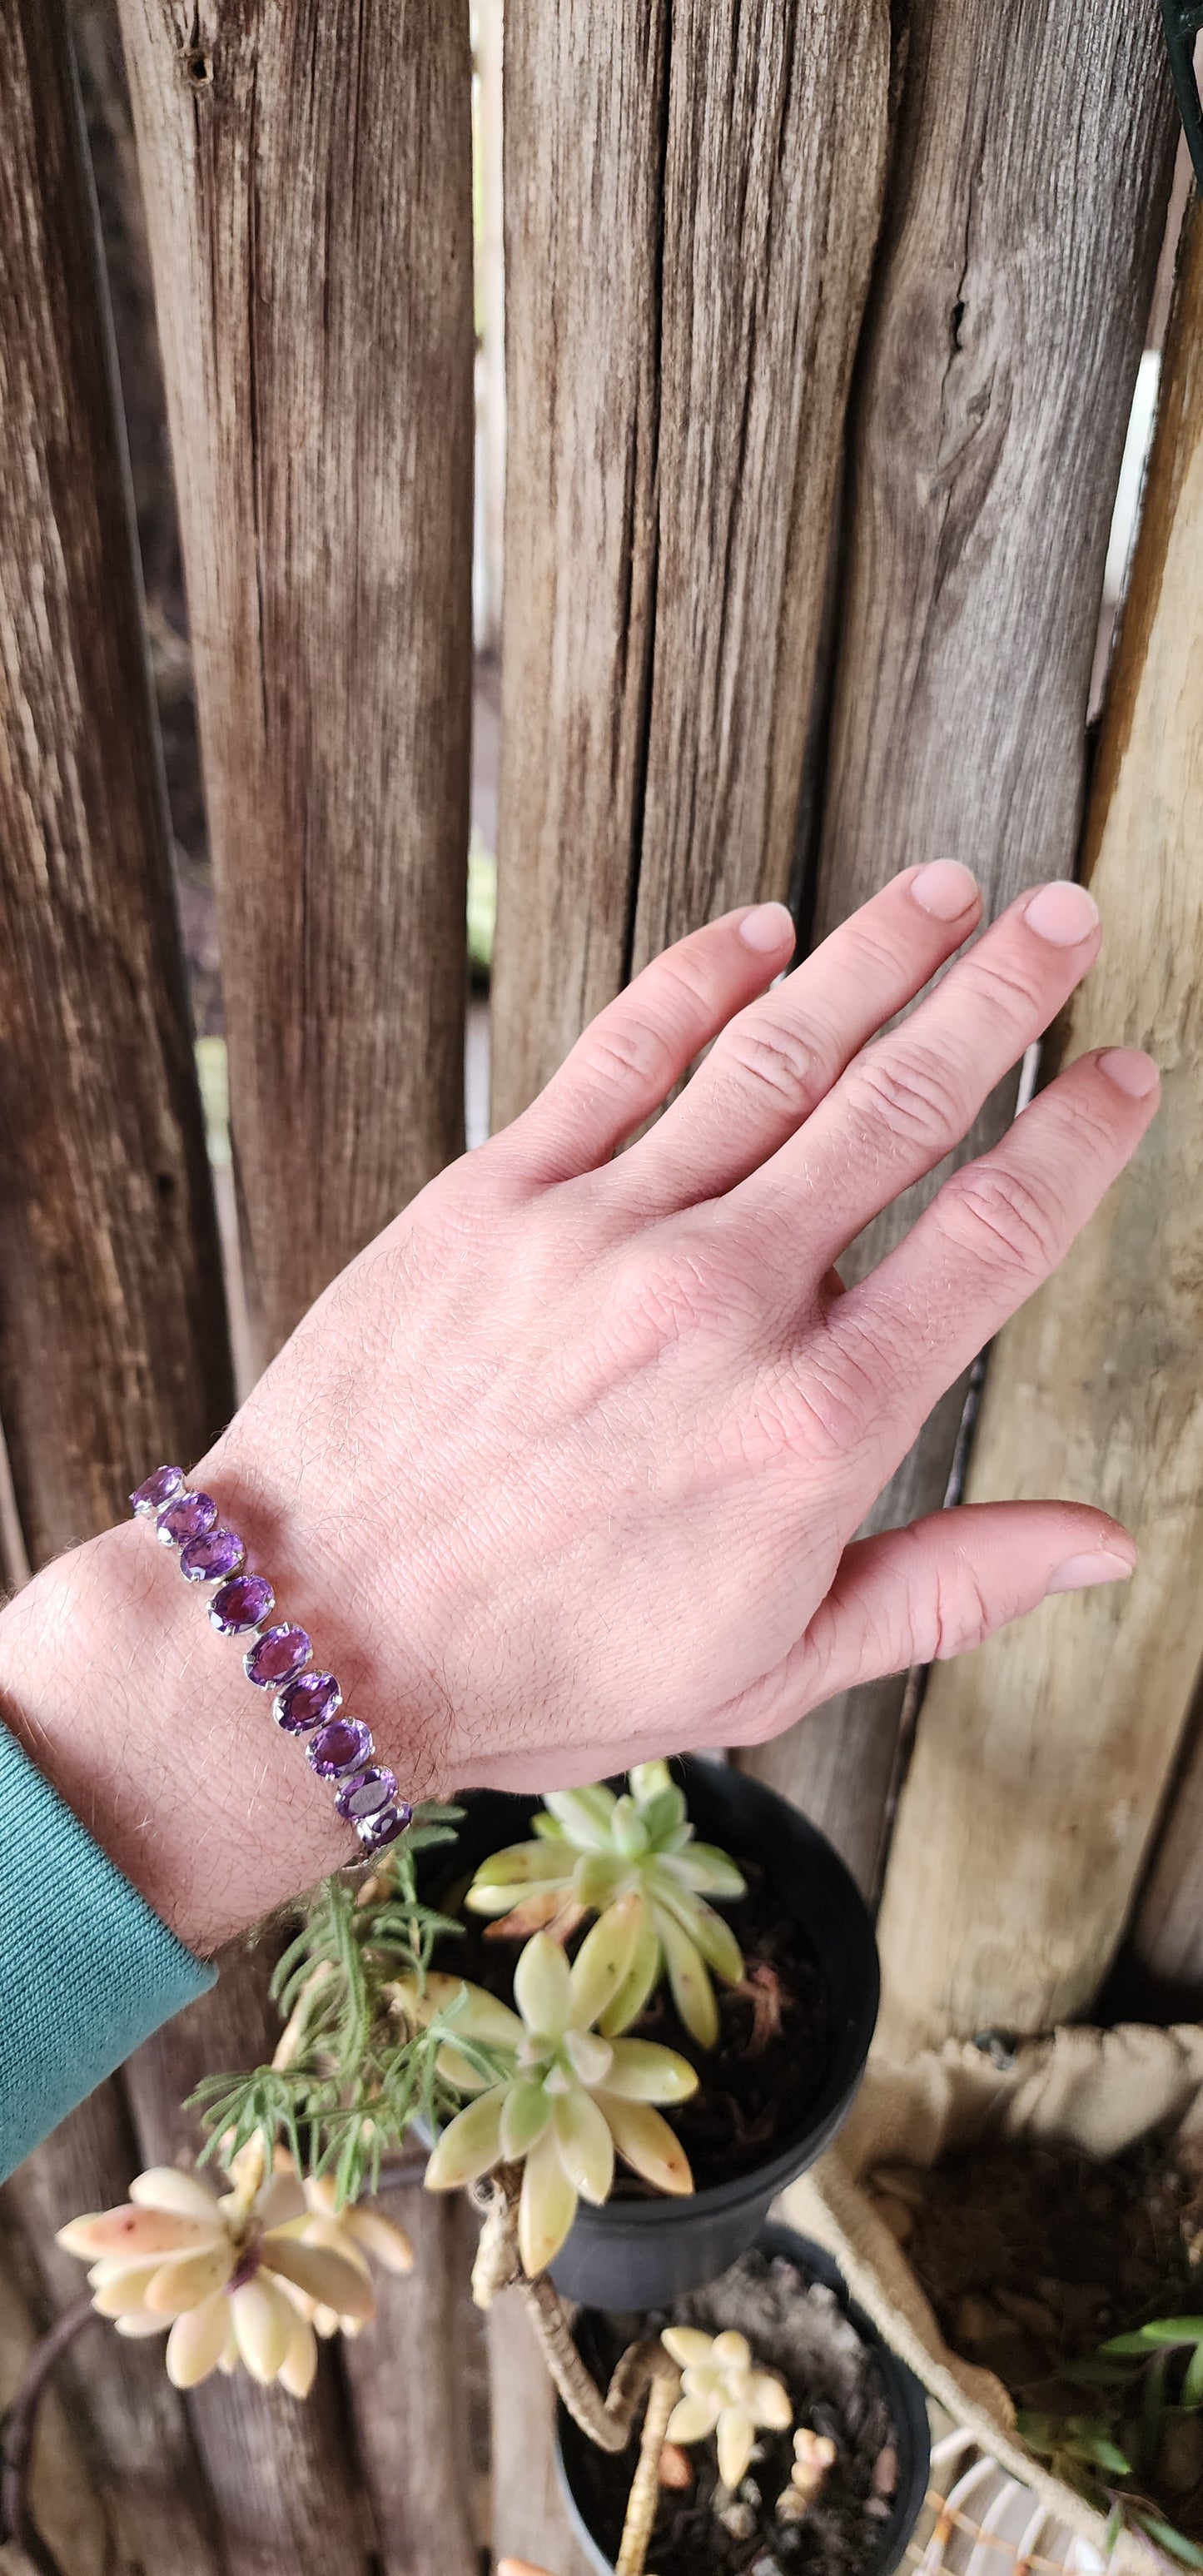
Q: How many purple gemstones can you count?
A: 9